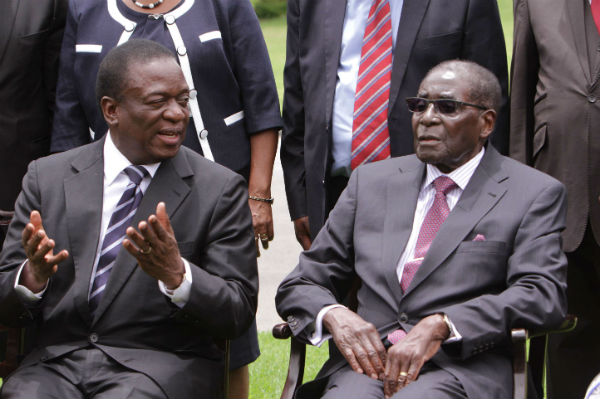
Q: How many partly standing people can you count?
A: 4